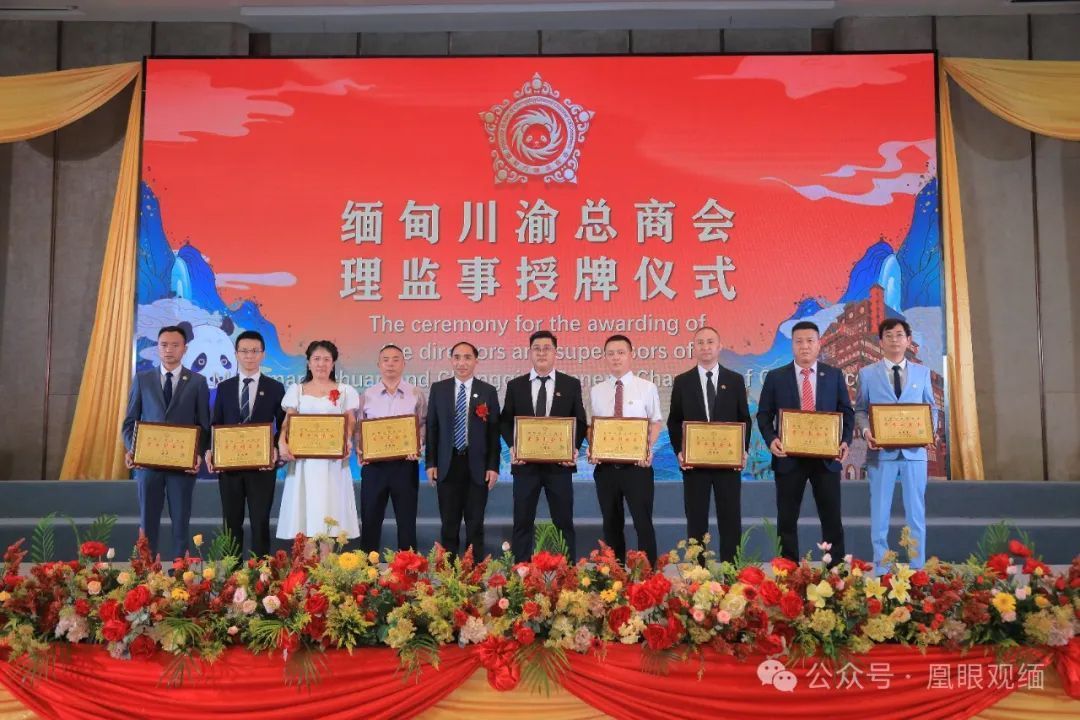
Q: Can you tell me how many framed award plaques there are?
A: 9